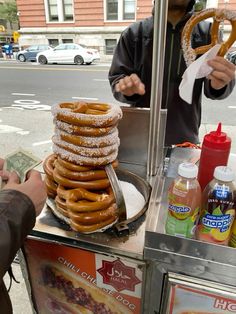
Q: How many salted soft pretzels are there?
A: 6